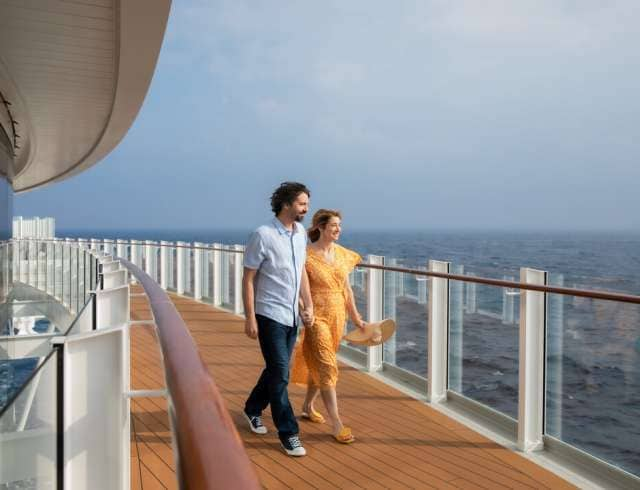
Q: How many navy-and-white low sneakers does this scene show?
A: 2